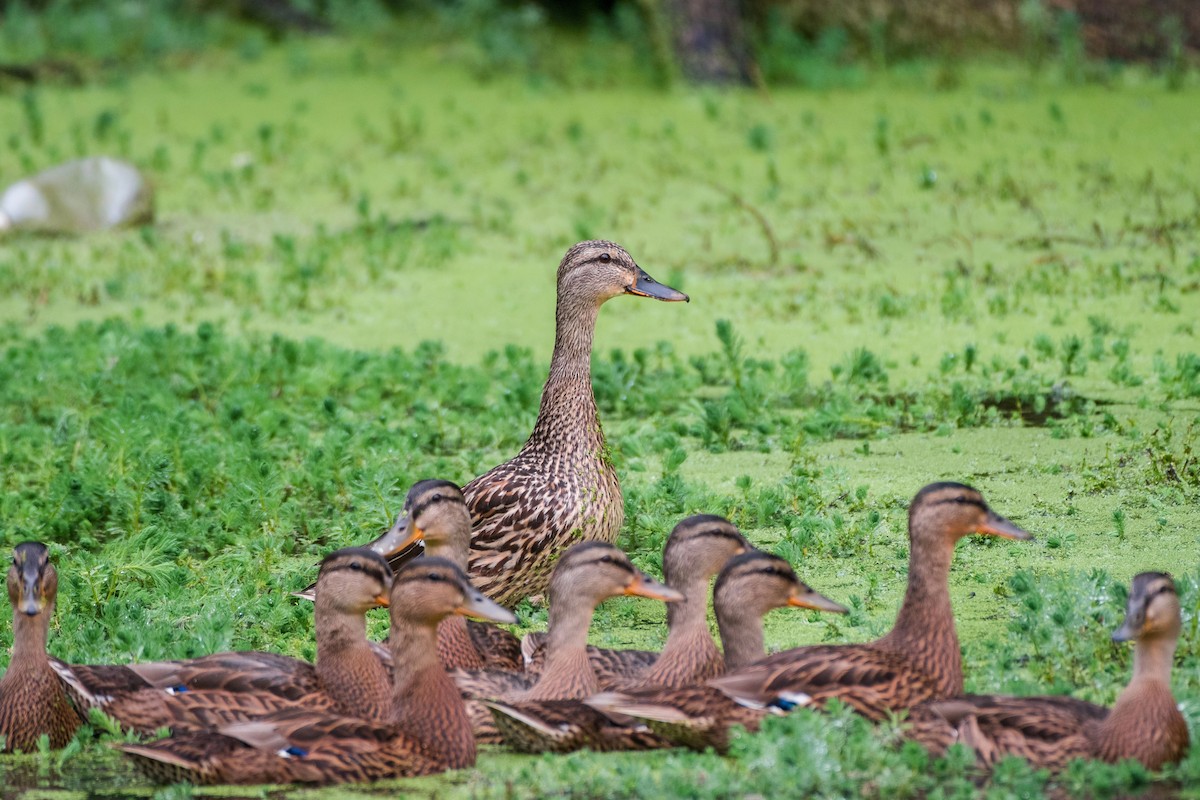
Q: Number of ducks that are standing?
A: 1